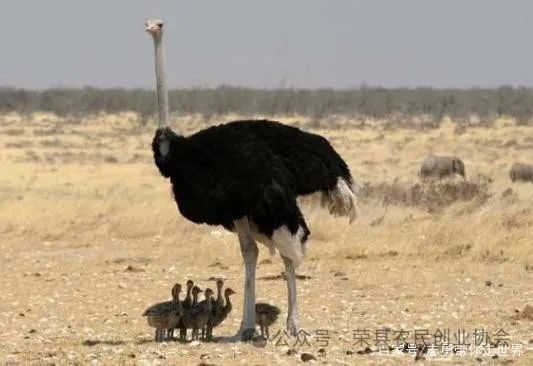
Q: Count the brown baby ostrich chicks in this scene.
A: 7